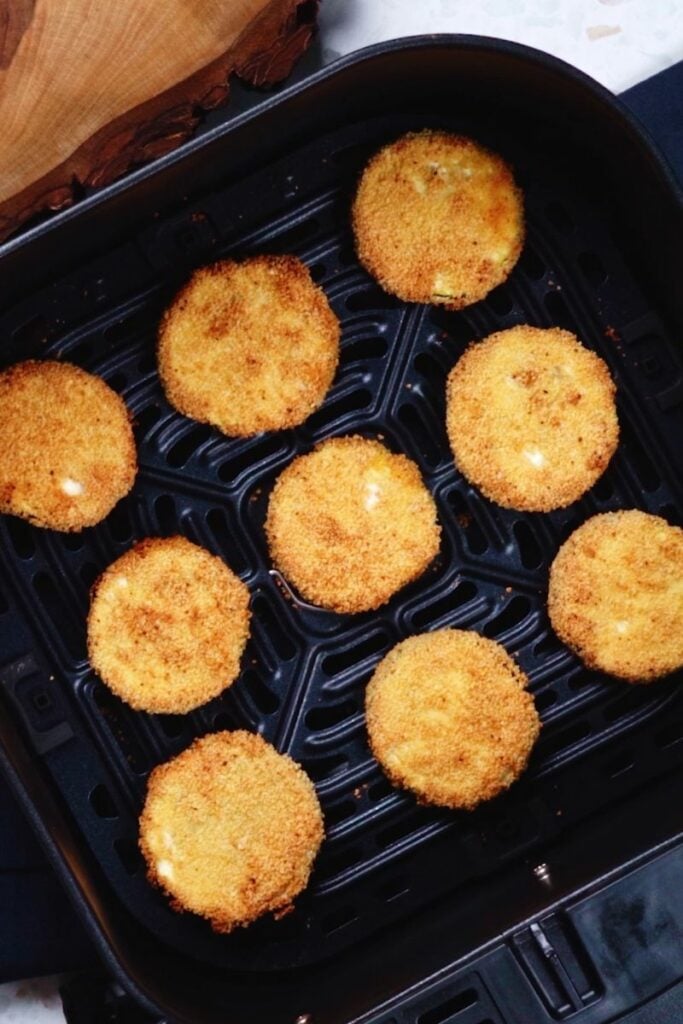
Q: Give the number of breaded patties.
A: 9